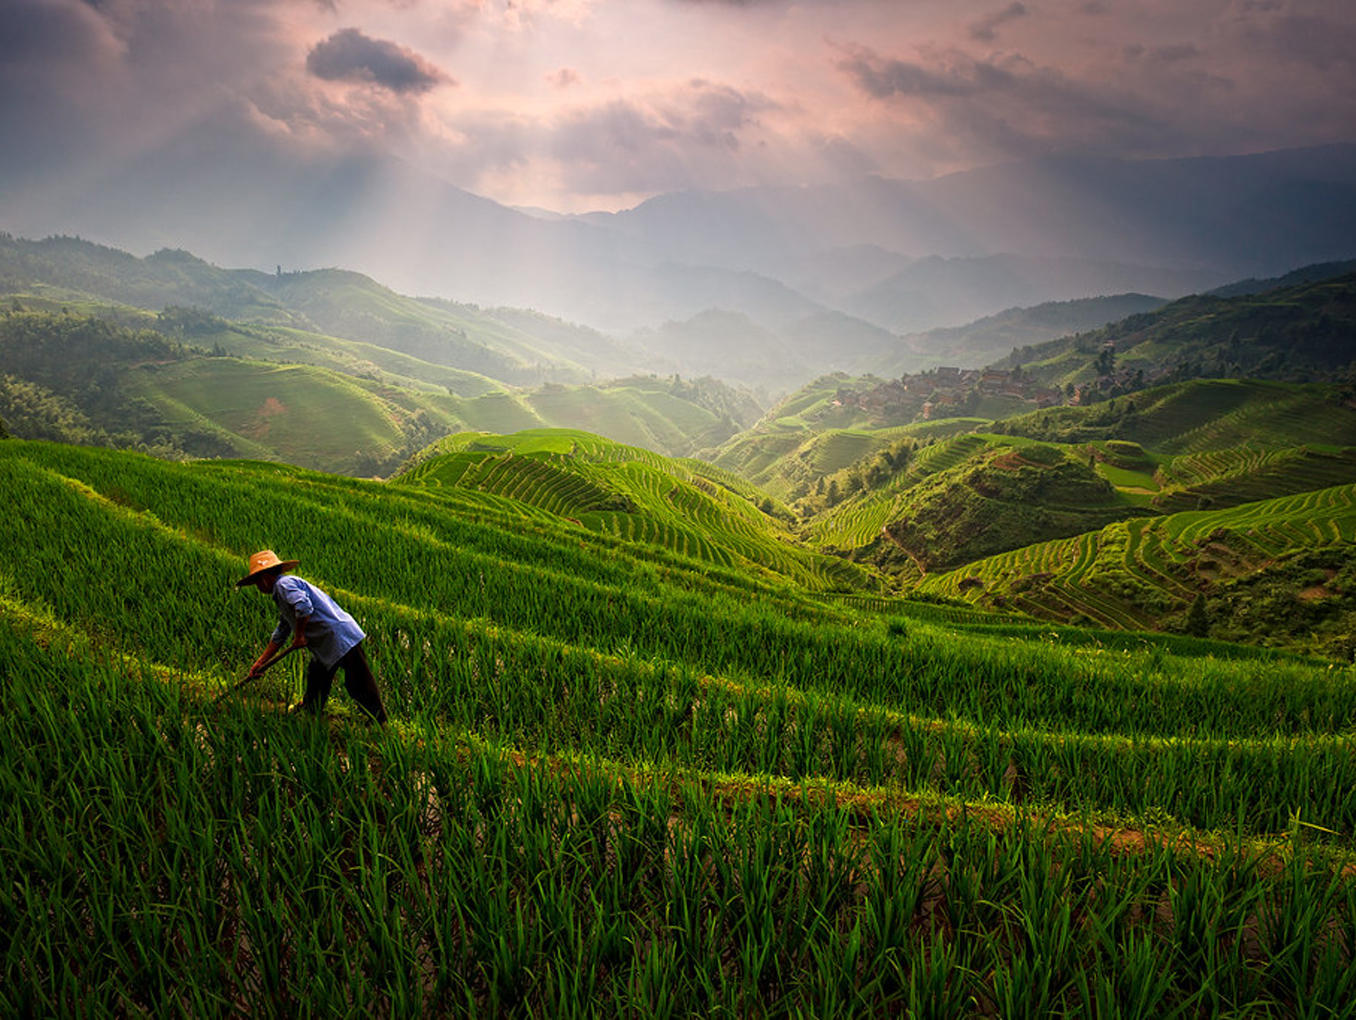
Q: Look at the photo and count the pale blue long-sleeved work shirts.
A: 1